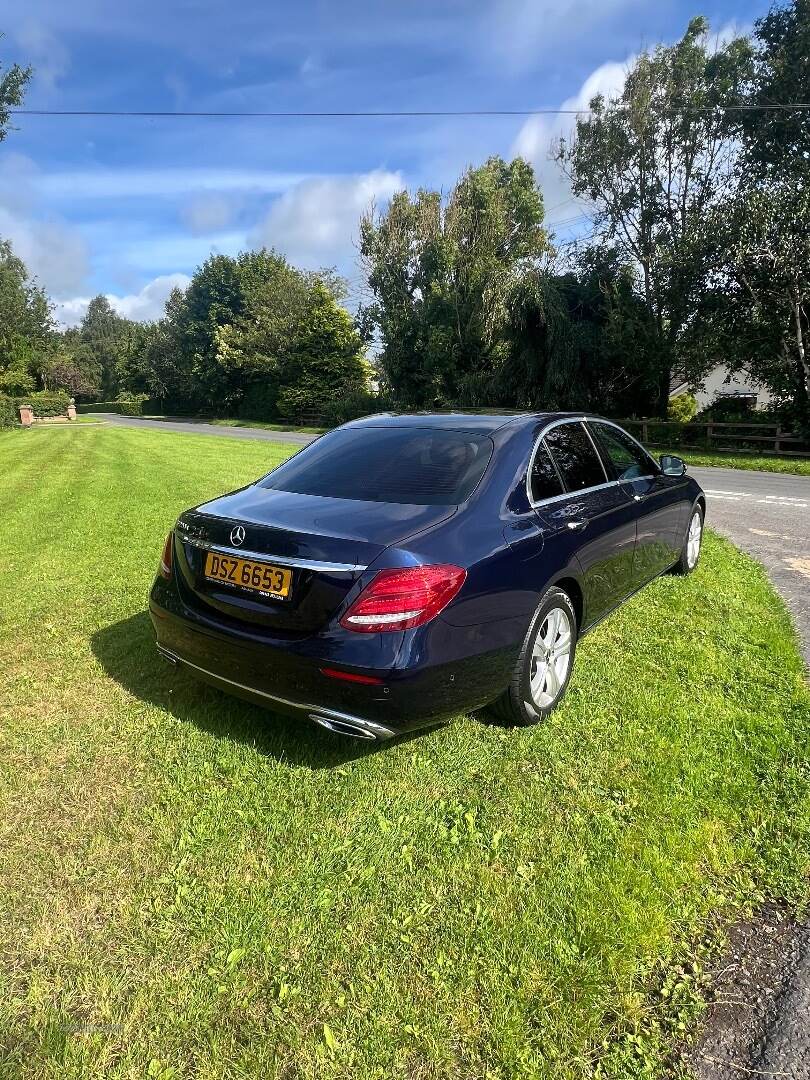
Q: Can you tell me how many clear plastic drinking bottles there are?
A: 0